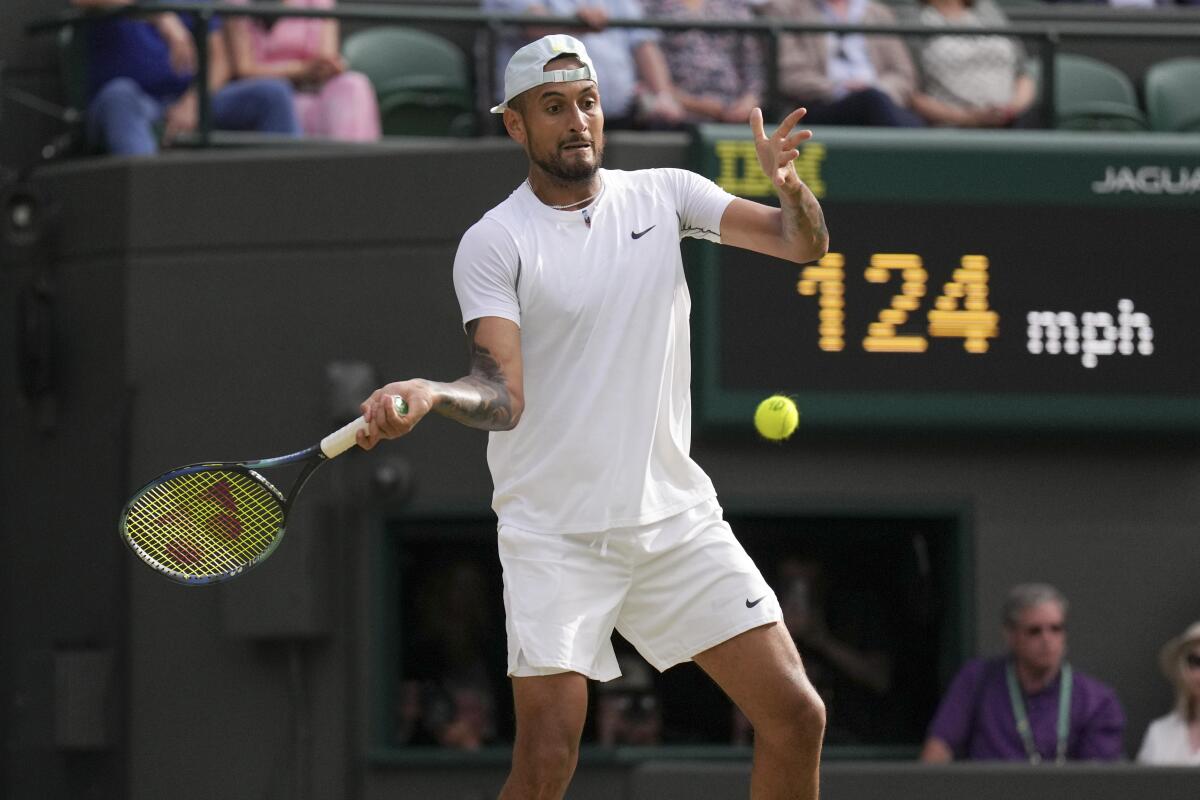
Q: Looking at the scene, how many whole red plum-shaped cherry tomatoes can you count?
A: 0